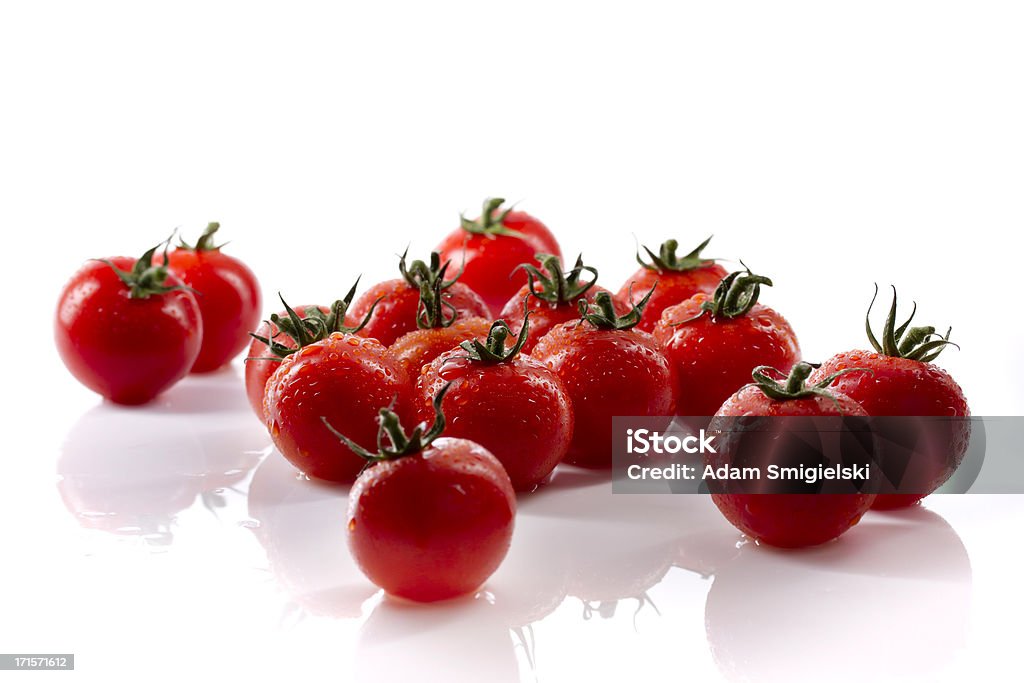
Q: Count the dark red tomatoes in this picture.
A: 15